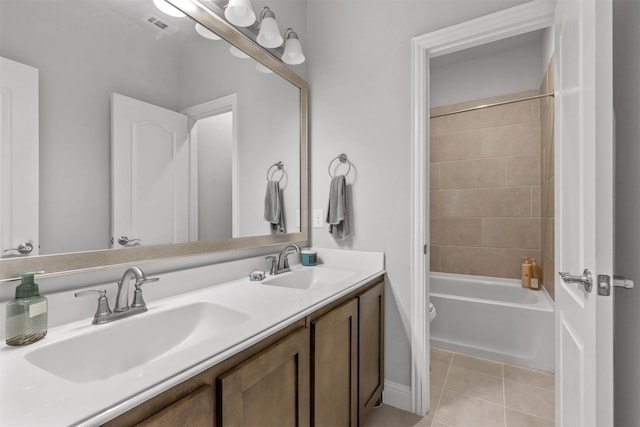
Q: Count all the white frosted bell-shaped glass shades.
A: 3